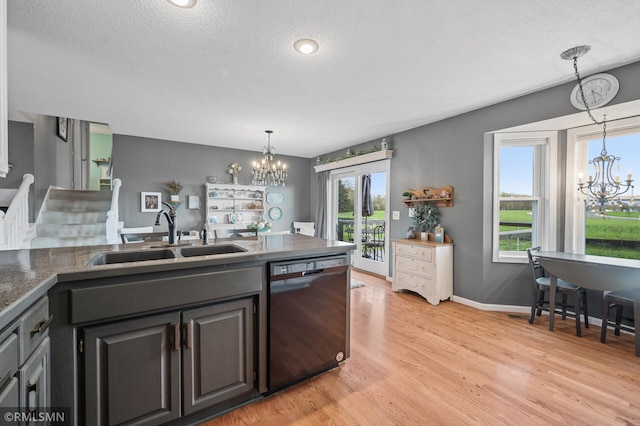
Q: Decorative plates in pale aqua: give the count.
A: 2